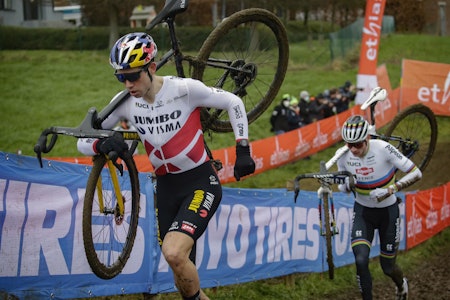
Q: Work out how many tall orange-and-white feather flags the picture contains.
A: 1